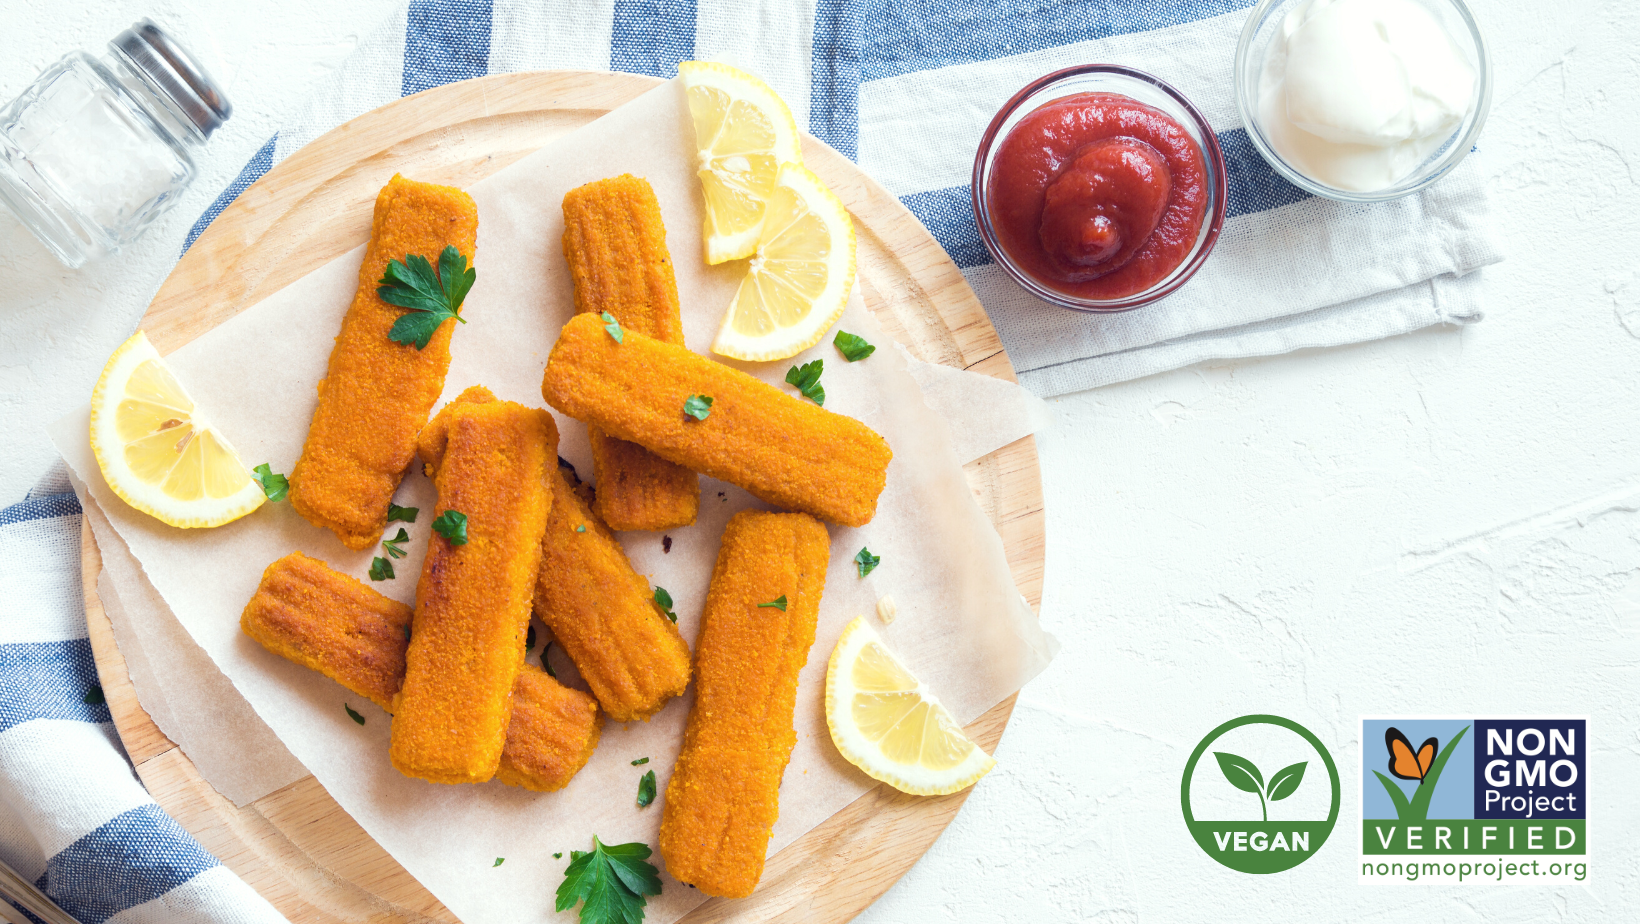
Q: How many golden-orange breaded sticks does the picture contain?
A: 7